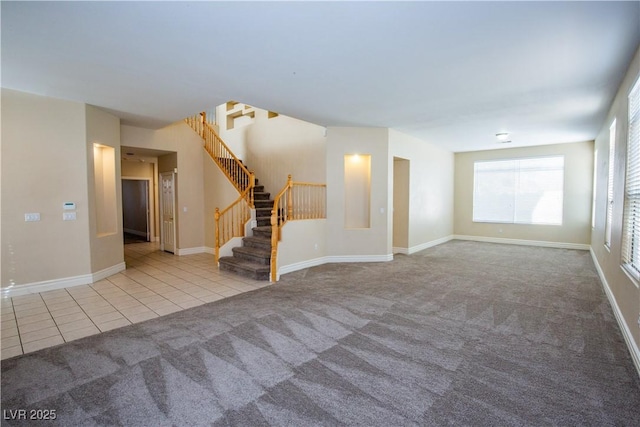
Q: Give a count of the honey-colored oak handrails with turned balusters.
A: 2